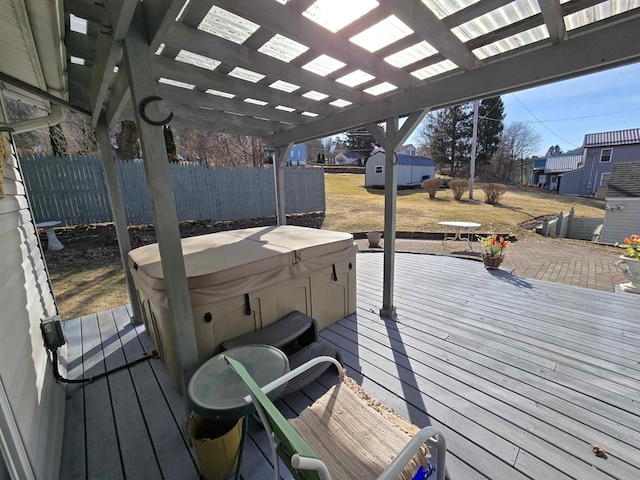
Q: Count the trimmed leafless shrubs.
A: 3